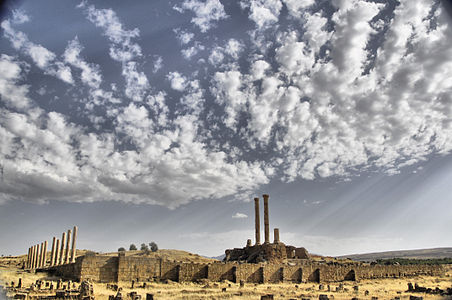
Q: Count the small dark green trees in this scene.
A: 4